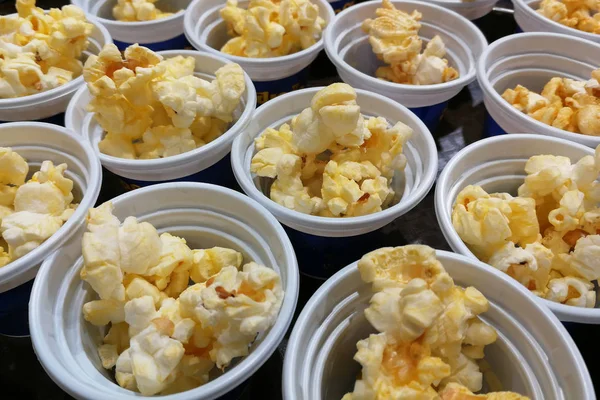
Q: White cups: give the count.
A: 13